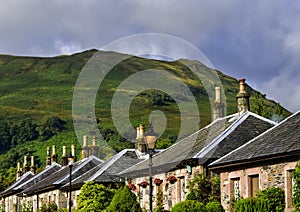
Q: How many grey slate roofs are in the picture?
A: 6